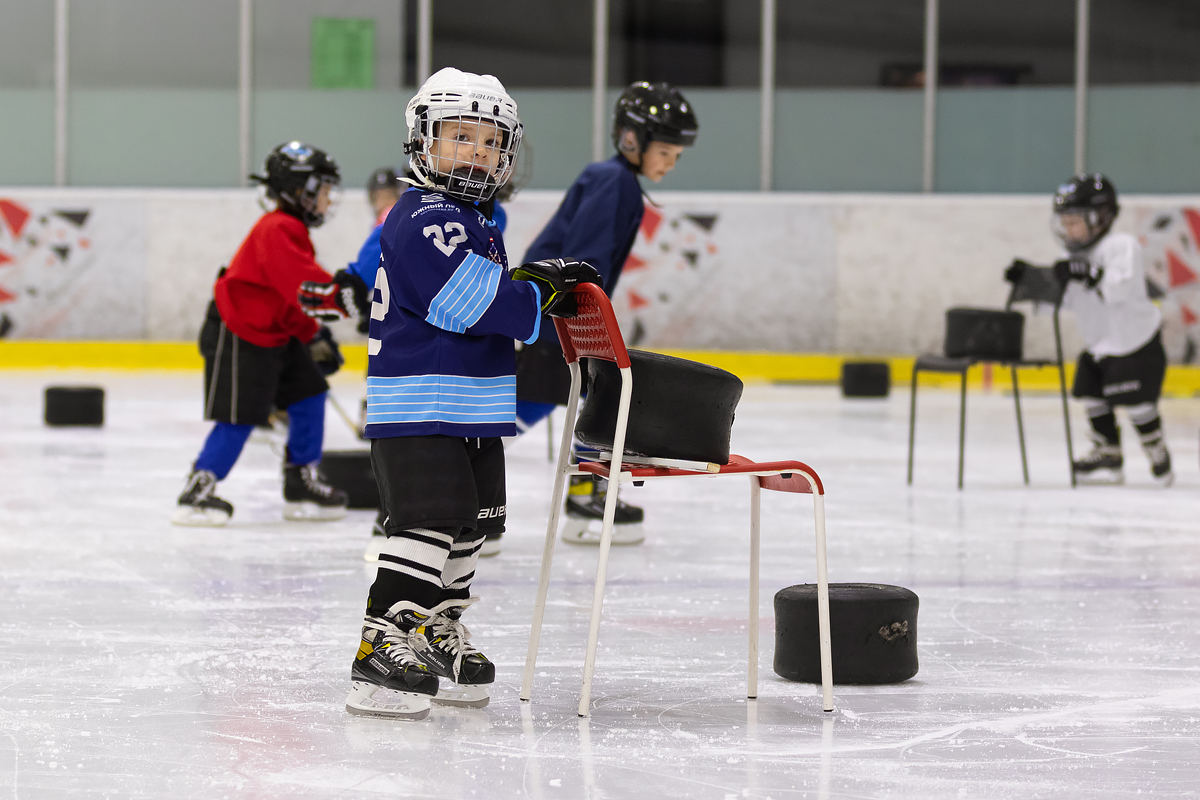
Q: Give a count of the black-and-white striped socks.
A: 4